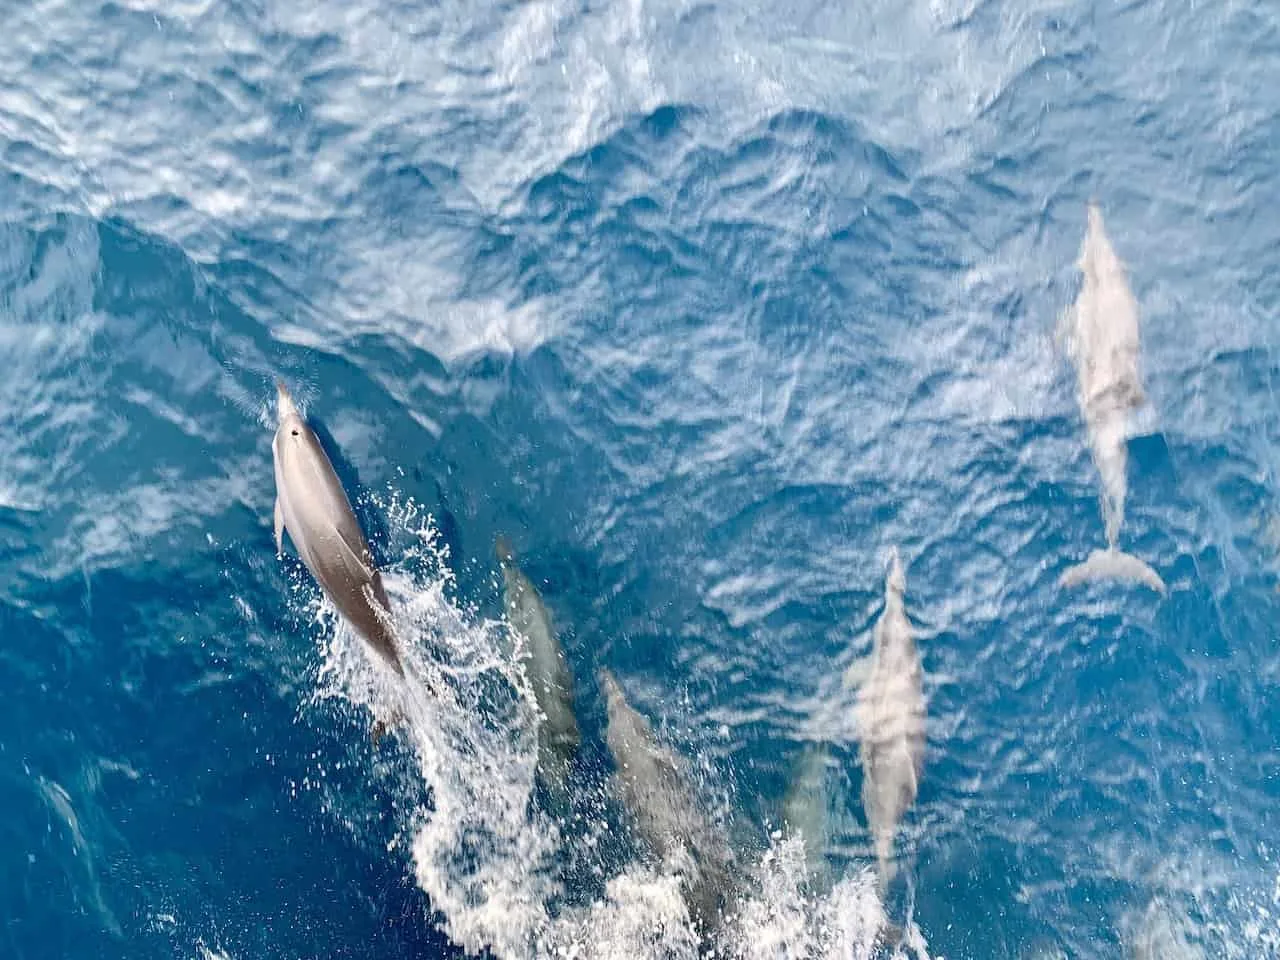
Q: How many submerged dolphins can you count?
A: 5